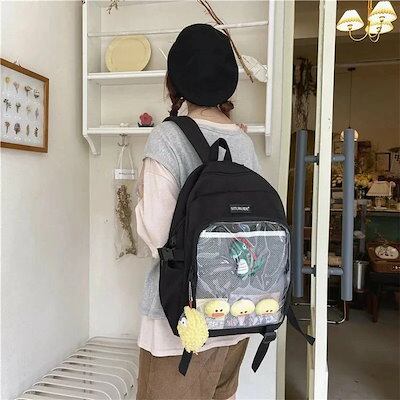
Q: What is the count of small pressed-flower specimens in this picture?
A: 12